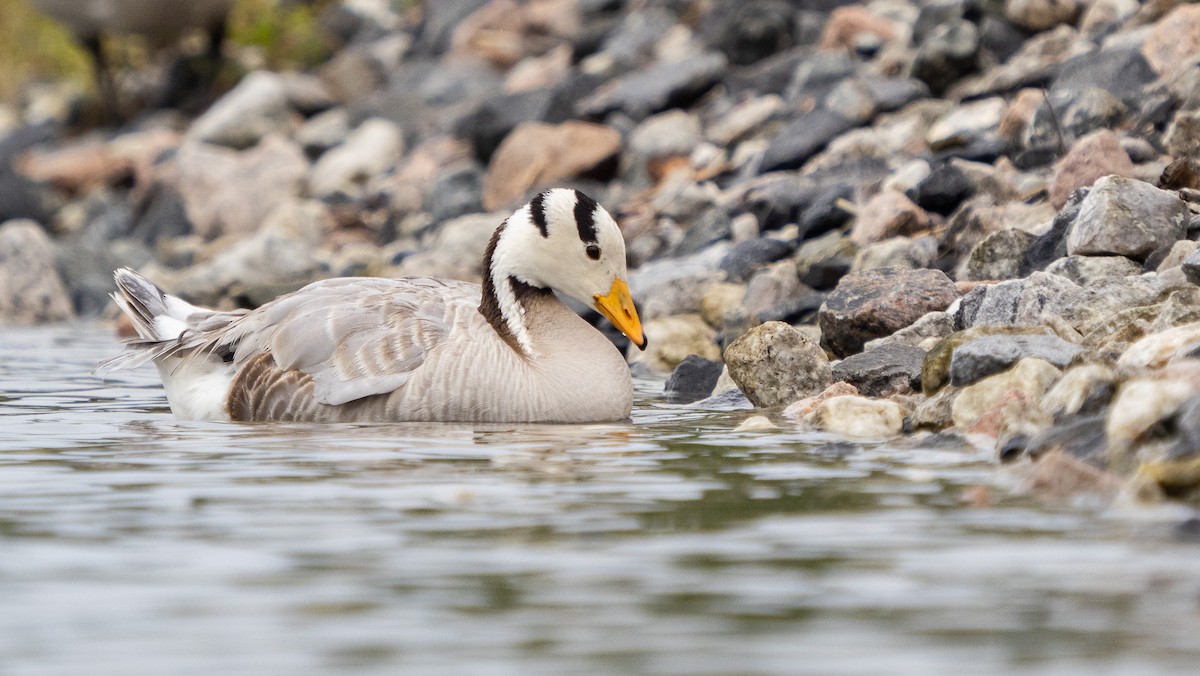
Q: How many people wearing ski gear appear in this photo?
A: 0